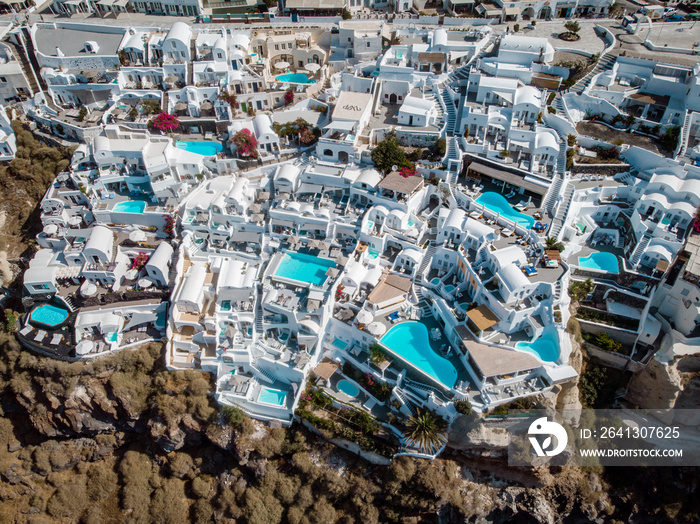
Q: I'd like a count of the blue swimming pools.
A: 11